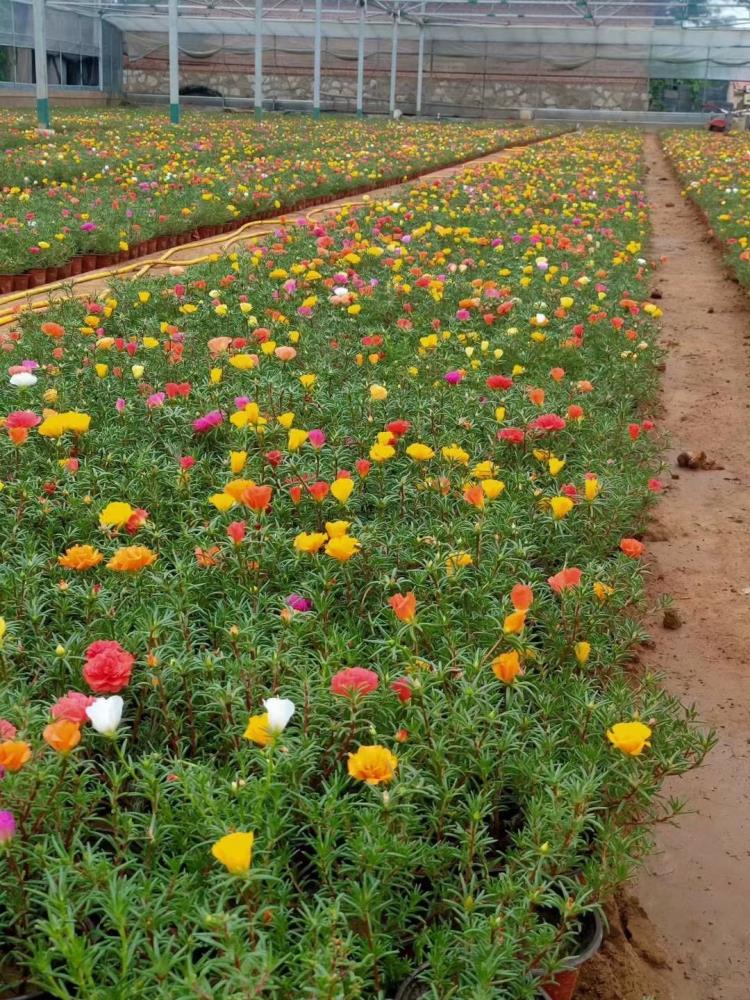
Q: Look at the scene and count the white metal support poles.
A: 7